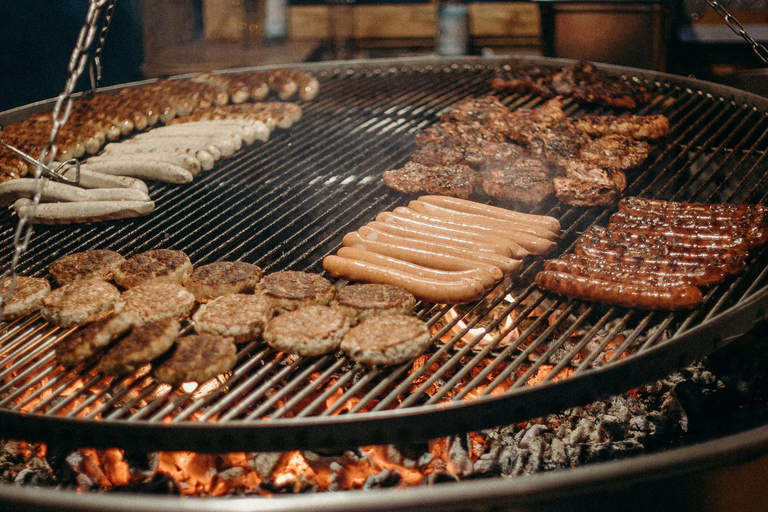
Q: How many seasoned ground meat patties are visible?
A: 14